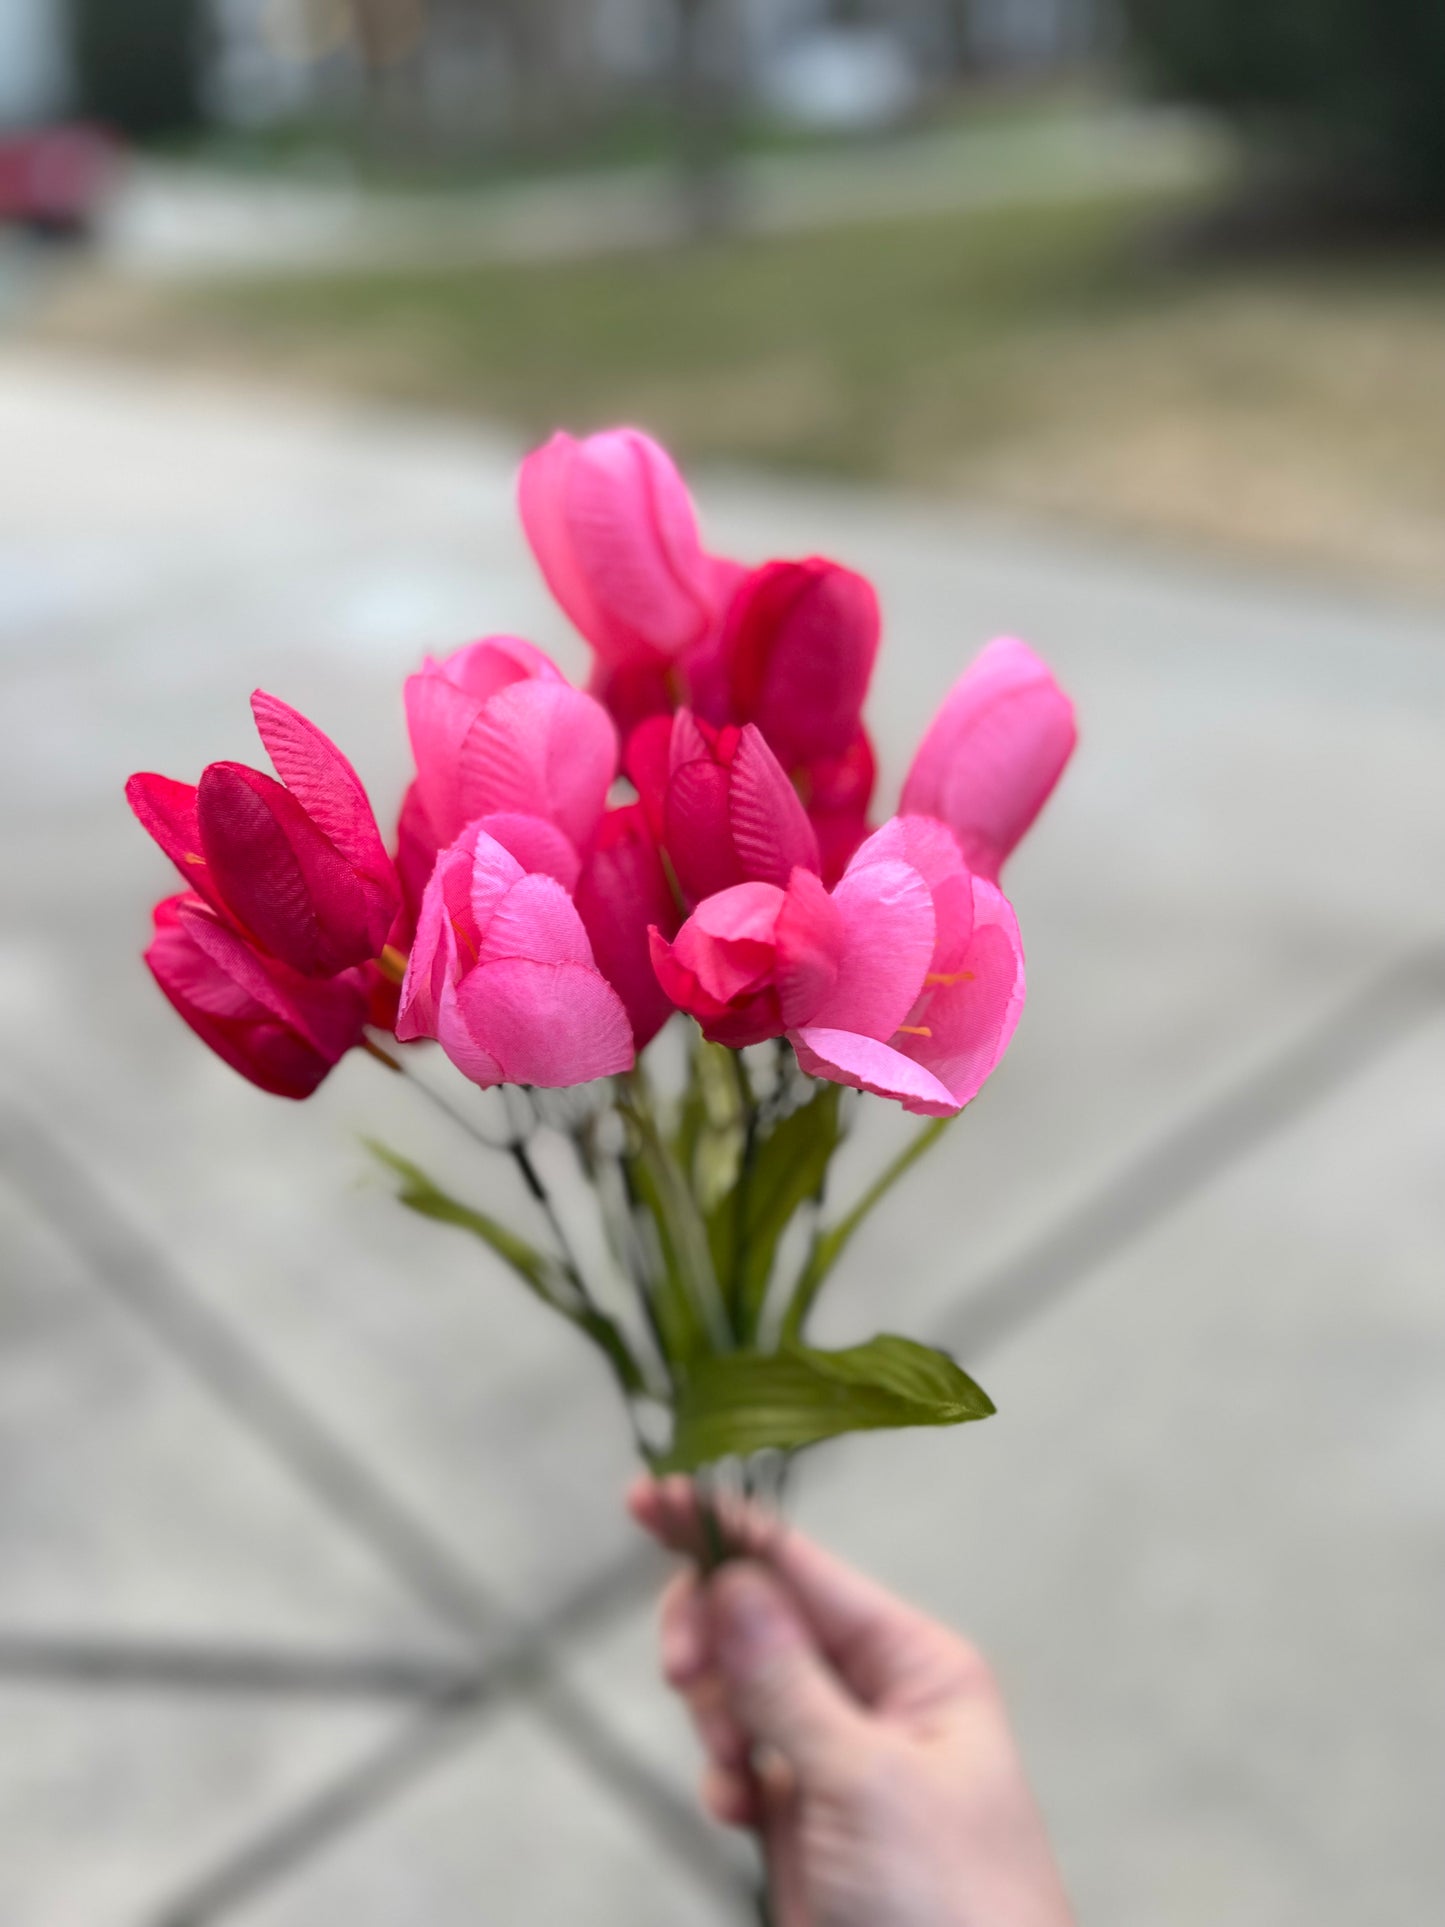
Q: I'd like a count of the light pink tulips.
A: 5